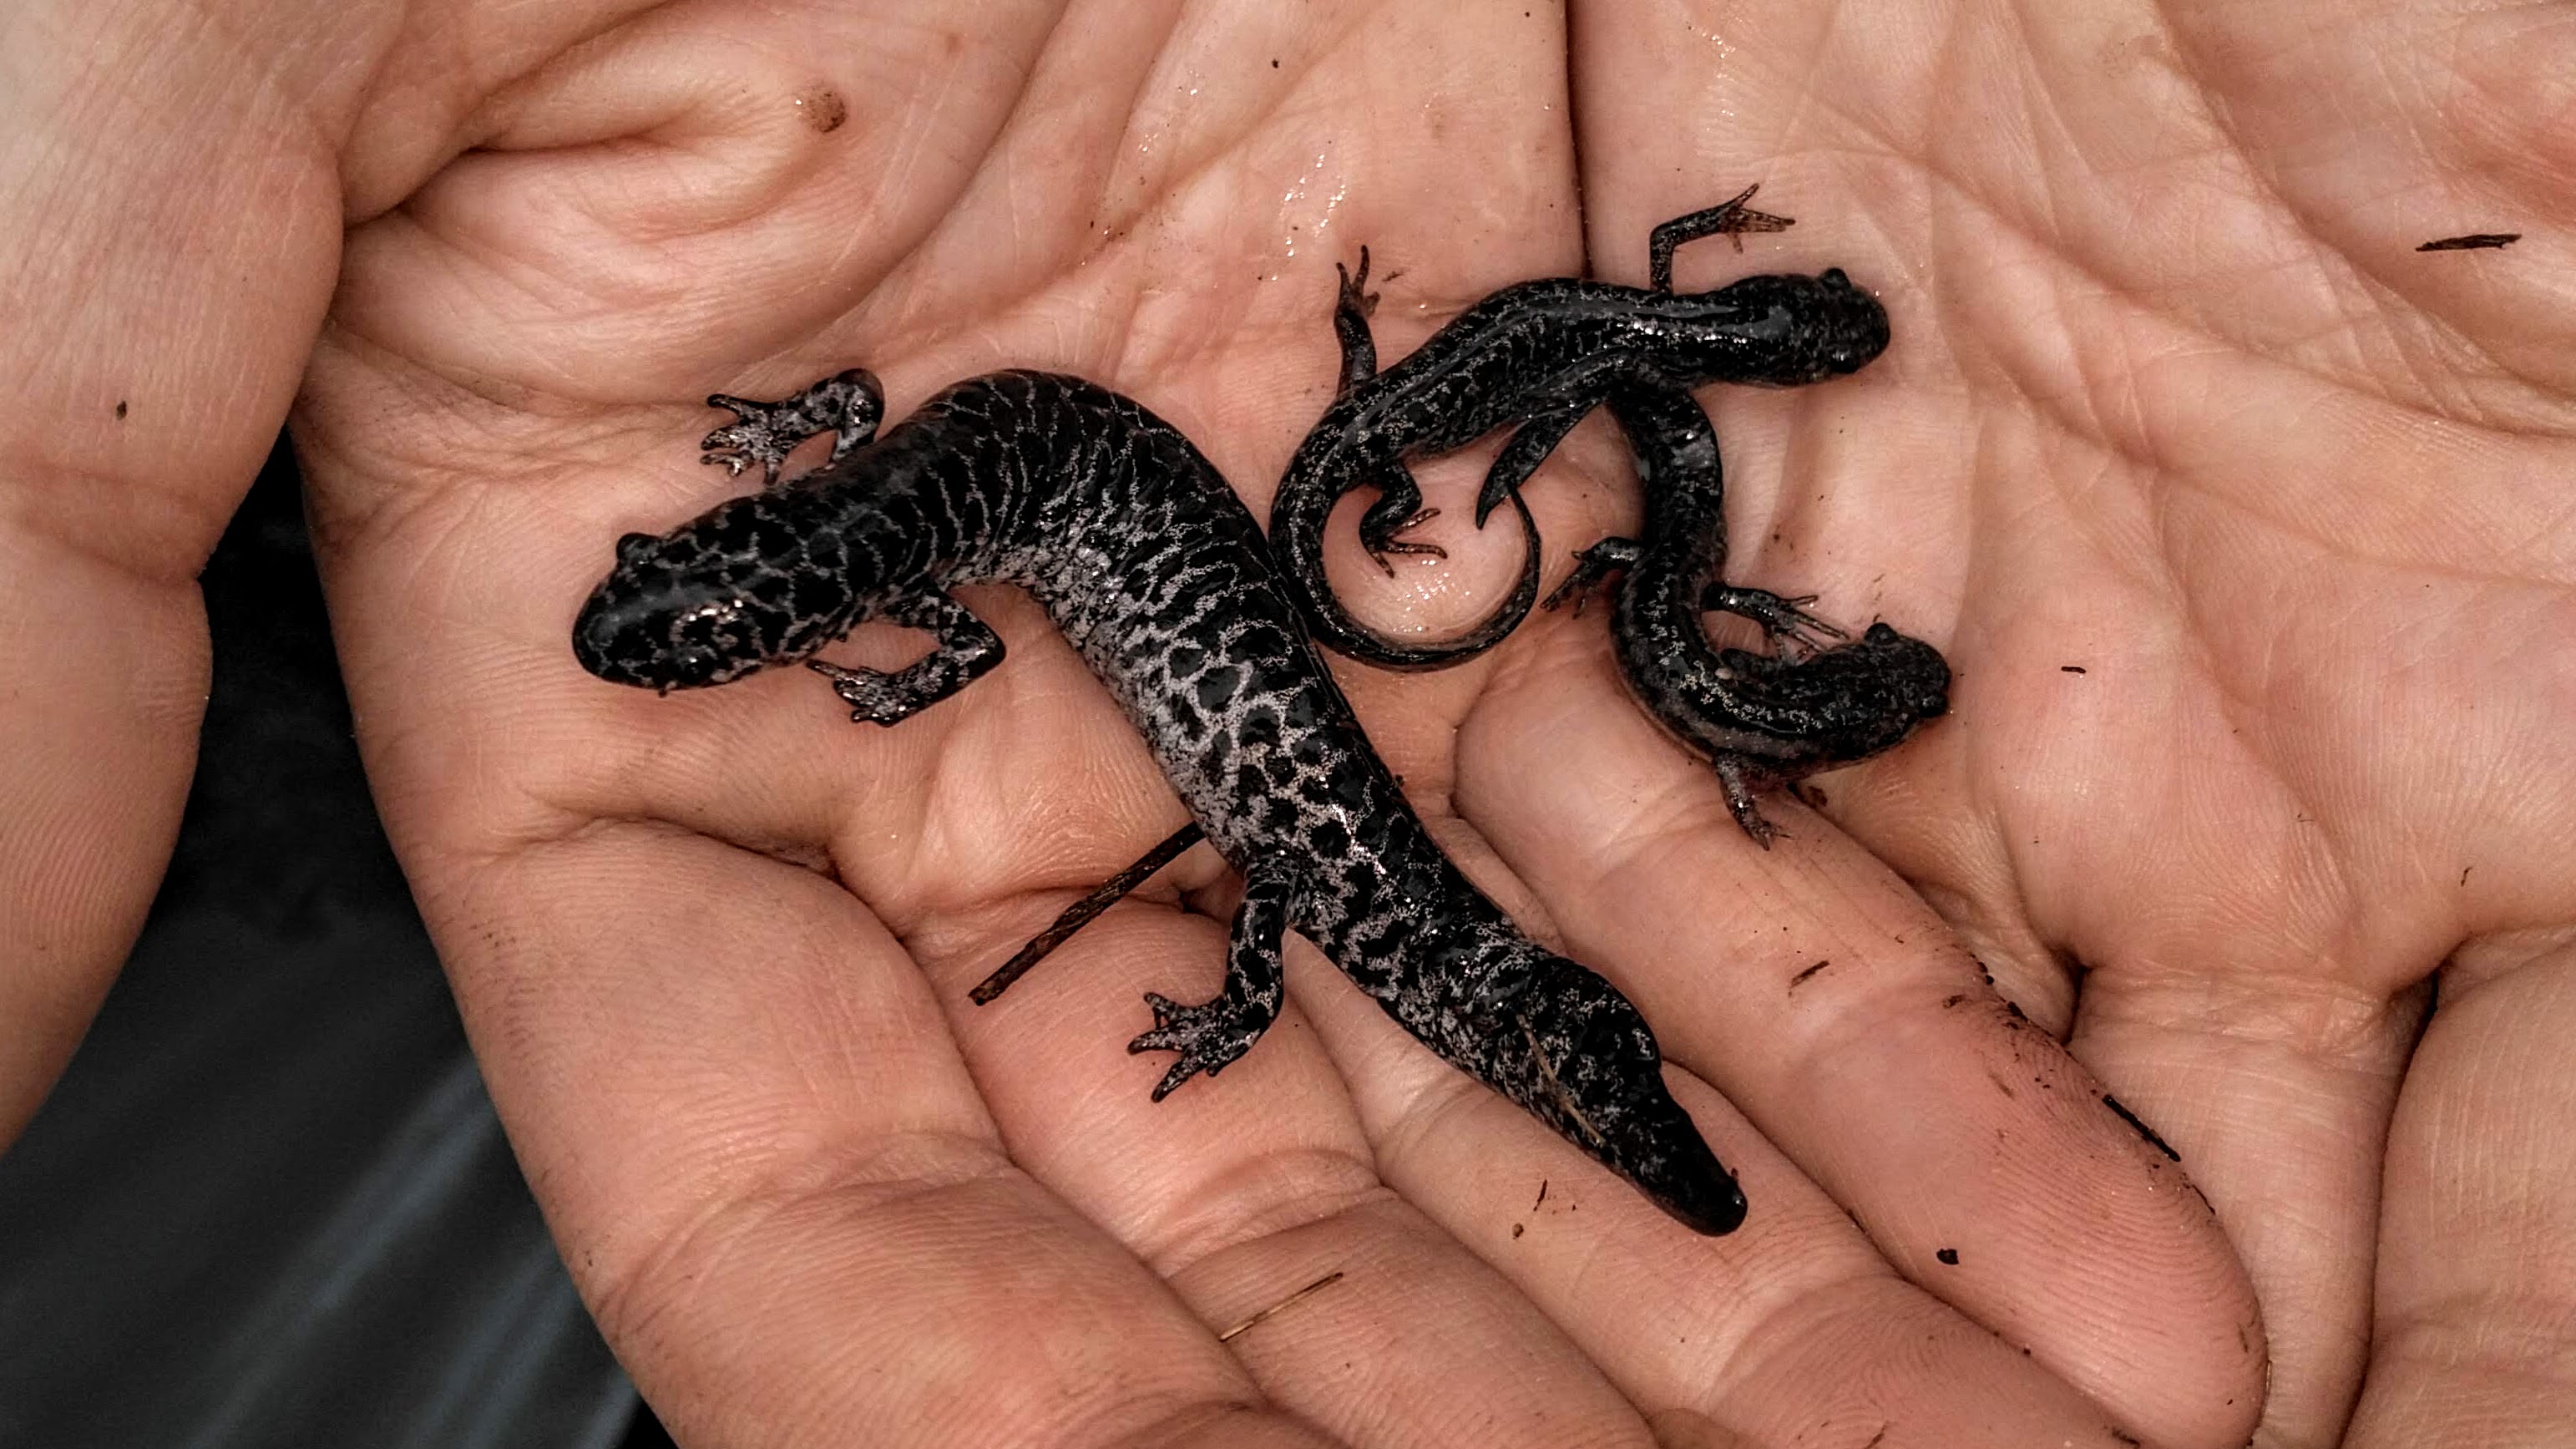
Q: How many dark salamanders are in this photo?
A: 3